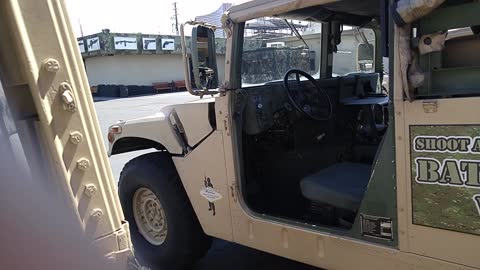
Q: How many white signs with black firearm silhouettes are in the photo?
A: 5